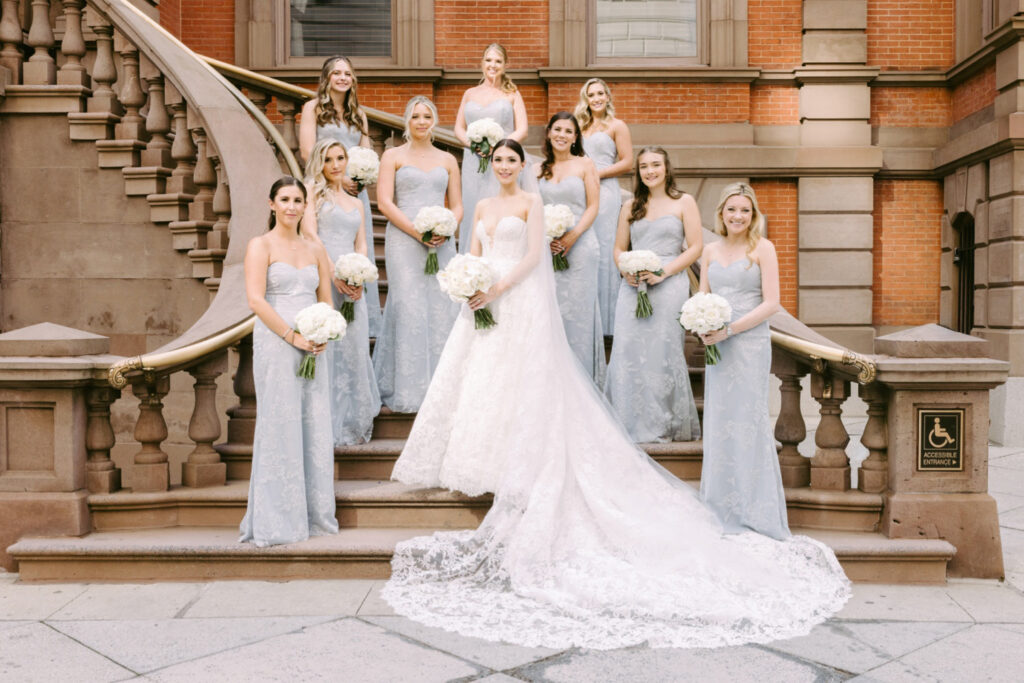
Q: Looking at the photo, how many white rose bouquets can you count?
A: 9